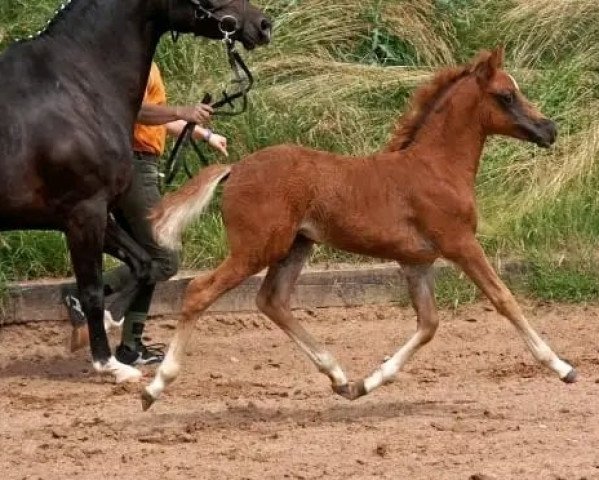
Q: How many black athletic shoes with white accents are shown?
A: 2